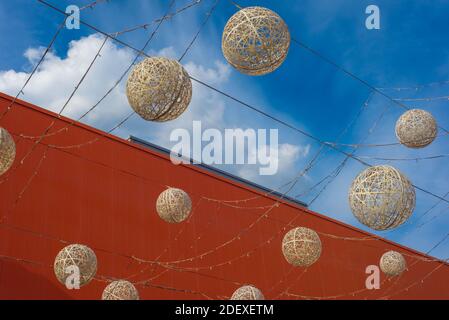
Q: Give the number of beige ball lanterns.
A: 11